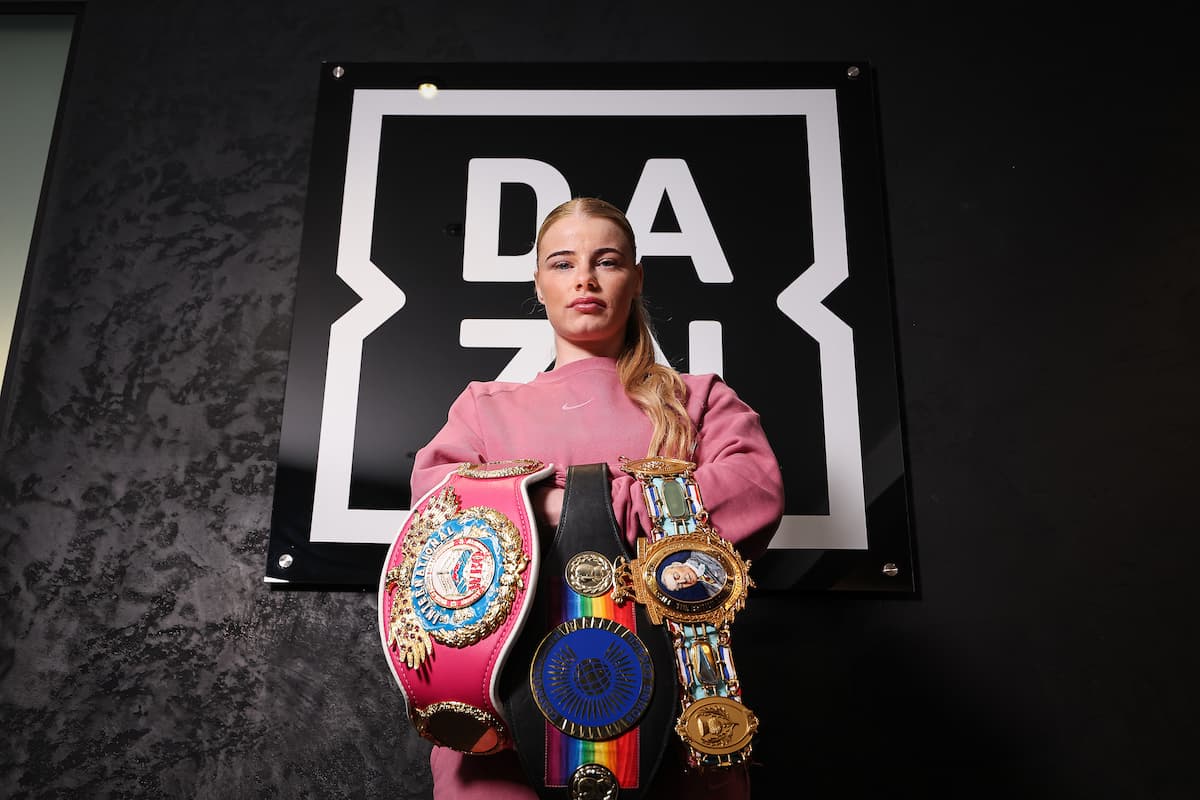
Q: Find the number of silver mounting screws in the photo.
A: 4